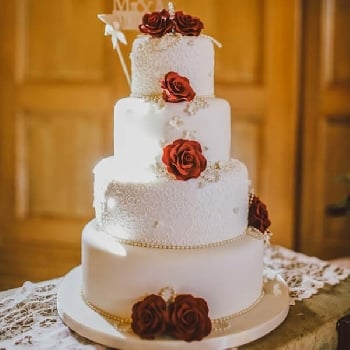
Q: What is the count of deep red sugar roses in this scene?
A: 7